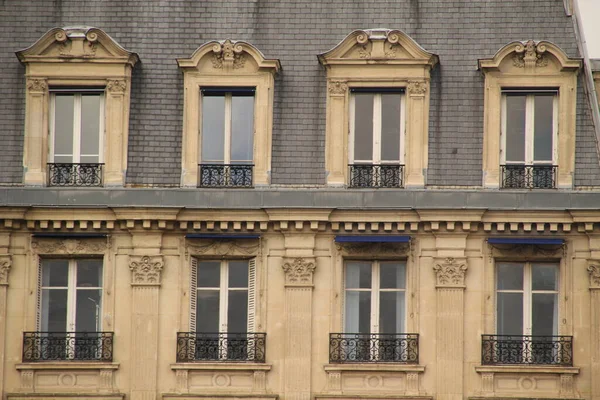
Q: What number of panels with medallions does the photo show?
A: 4